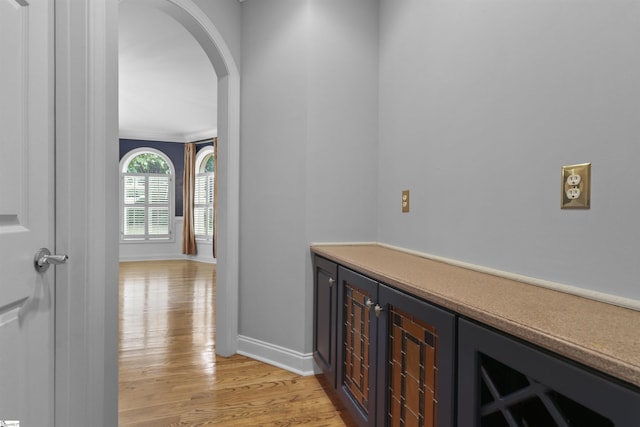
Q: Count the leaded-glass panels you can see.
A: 2